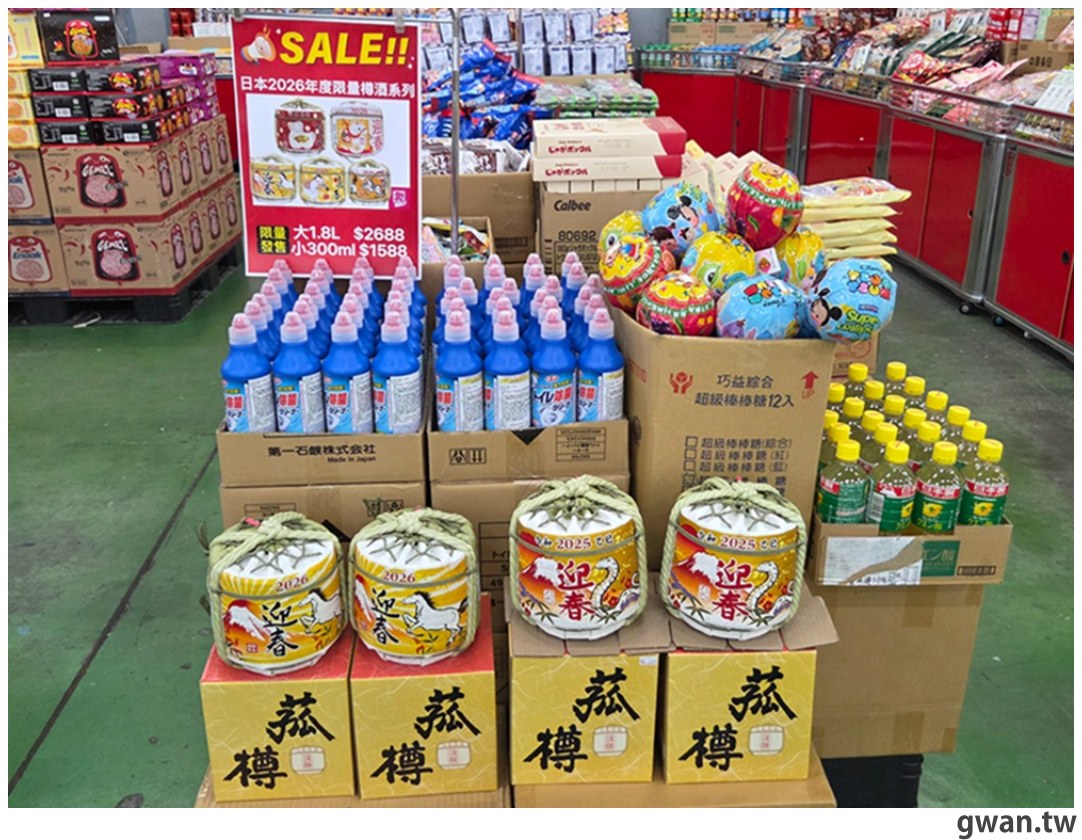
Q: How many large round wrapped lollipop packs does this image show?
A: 9